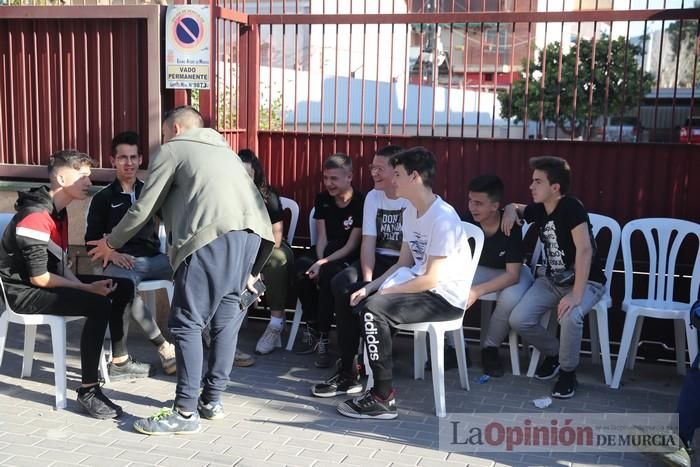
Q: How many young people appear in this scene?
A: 9